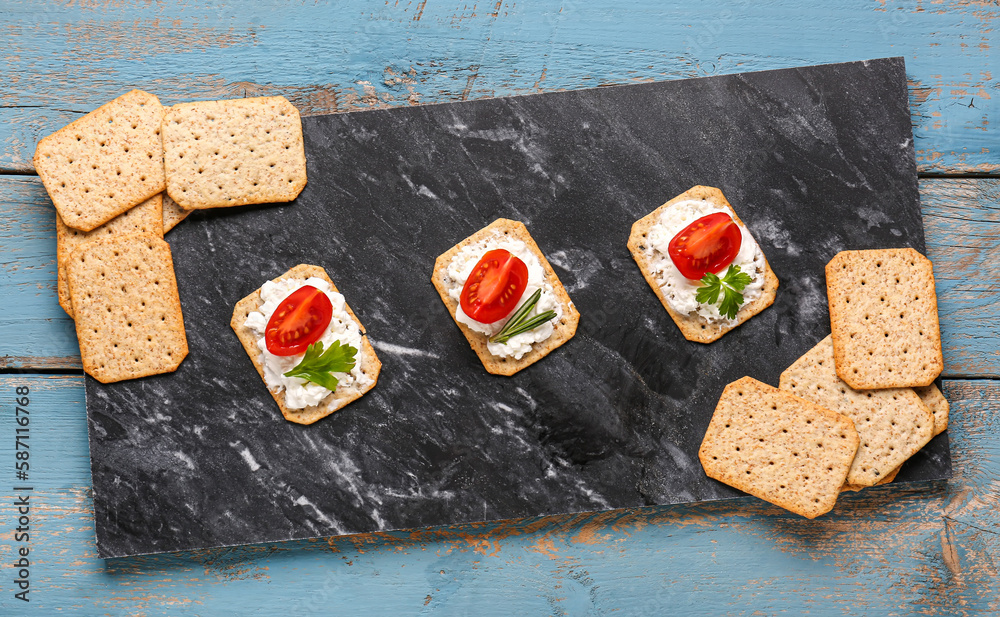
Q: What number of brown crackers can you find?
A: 12